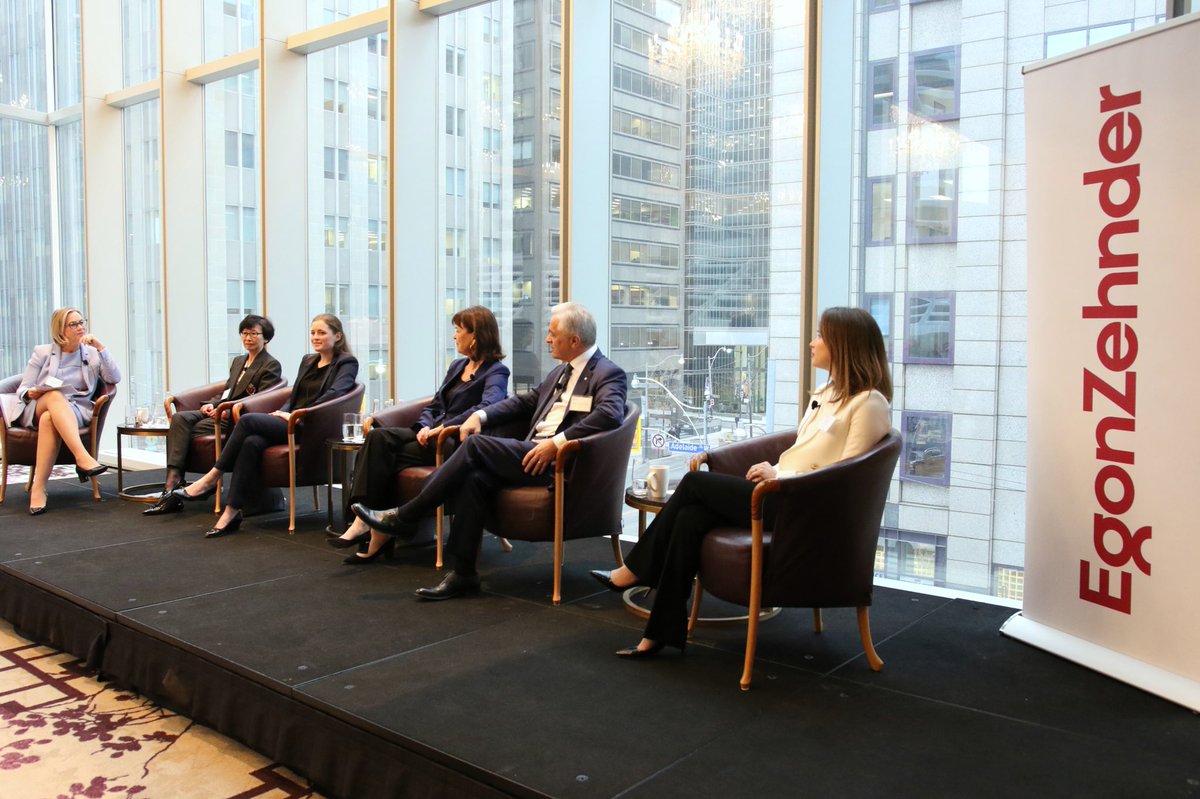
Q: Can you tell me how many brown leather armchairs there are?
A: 6